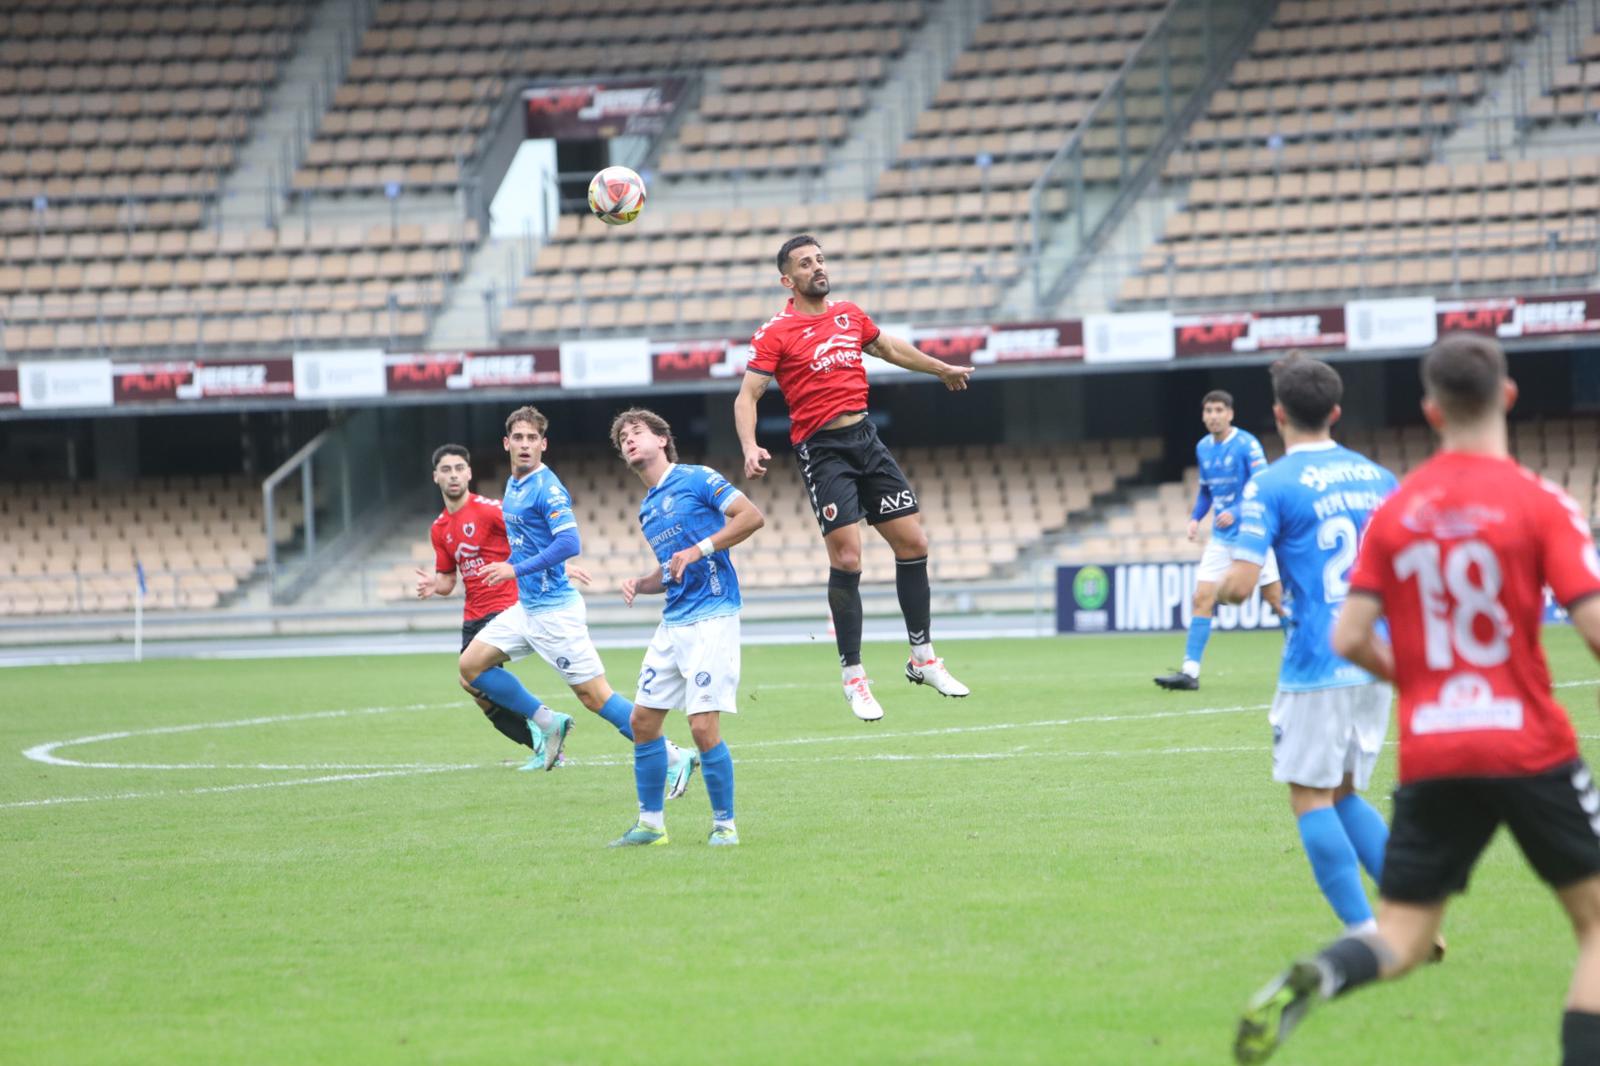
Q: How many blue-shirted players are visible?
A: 4